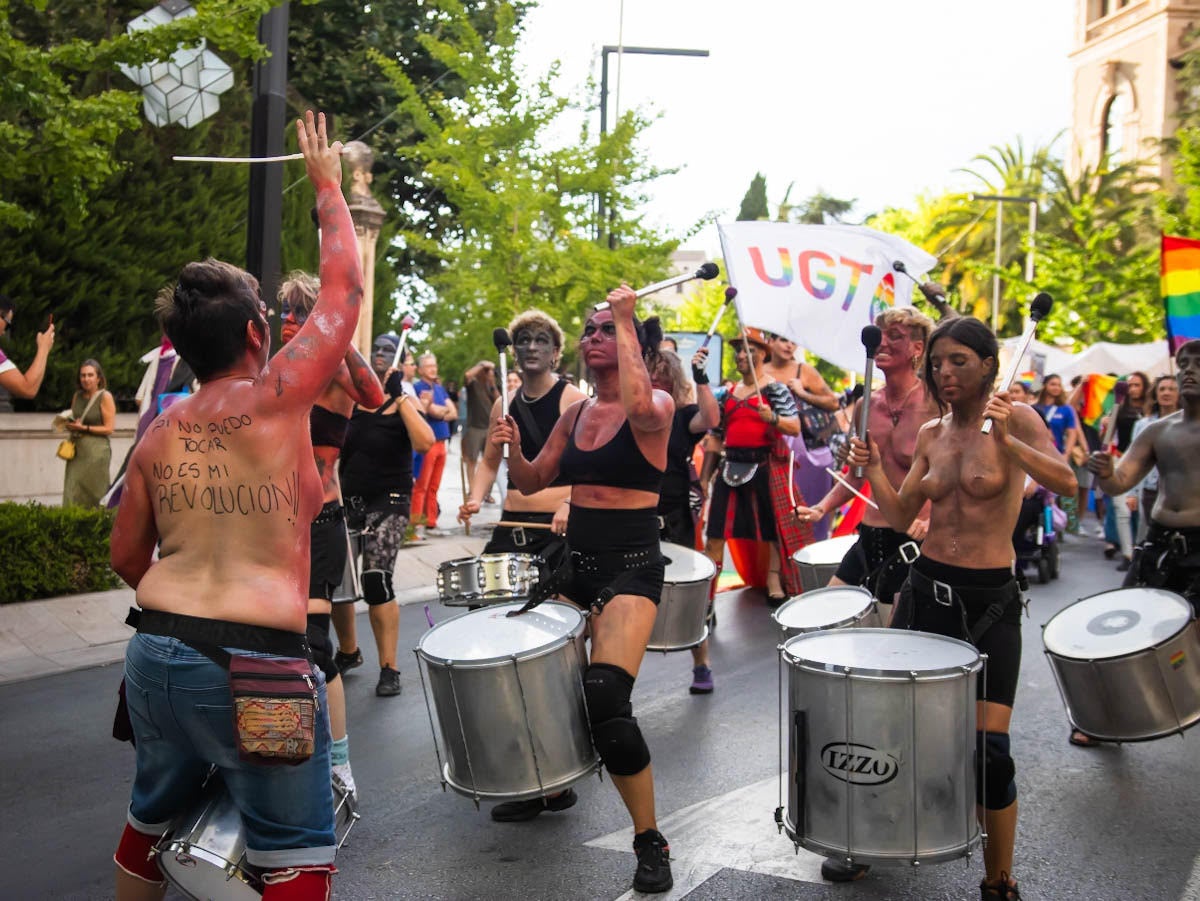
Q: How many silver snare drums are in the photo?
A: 1